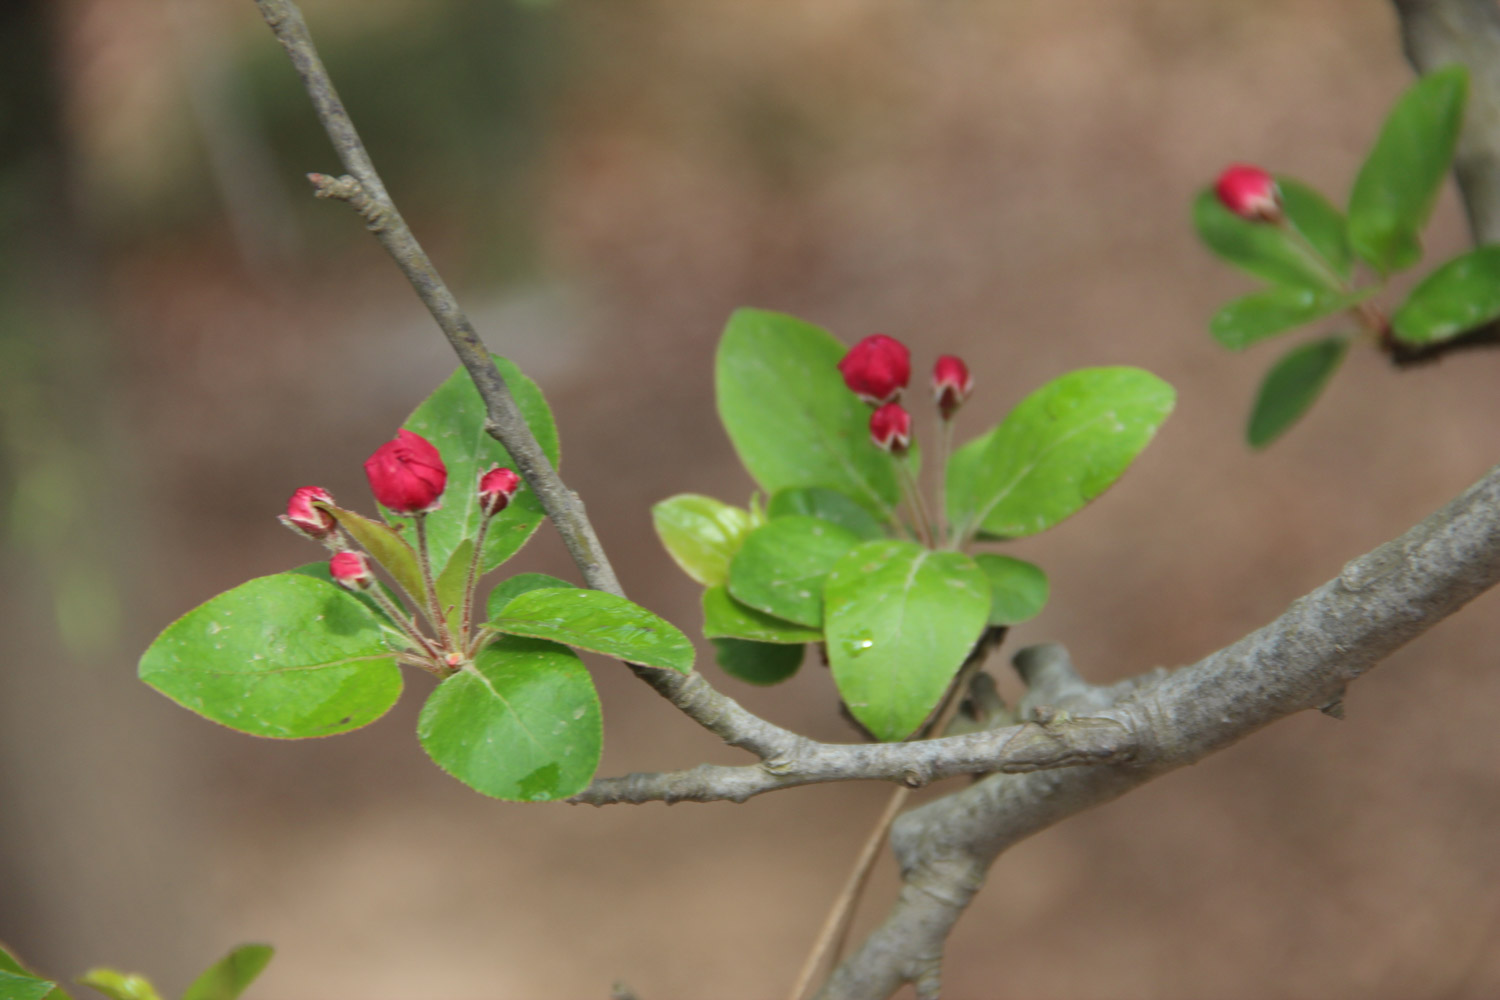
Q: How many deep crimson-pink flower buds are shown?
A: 8